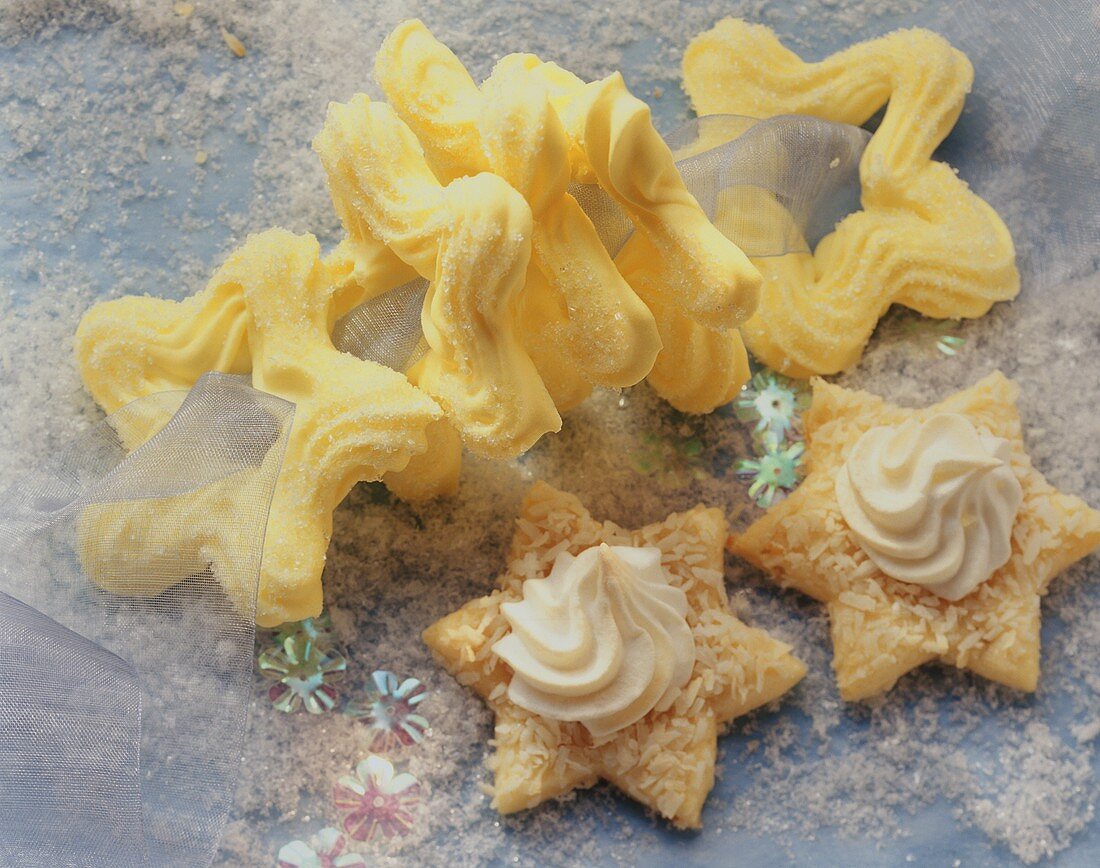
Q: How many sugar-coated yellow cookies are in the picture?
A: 5